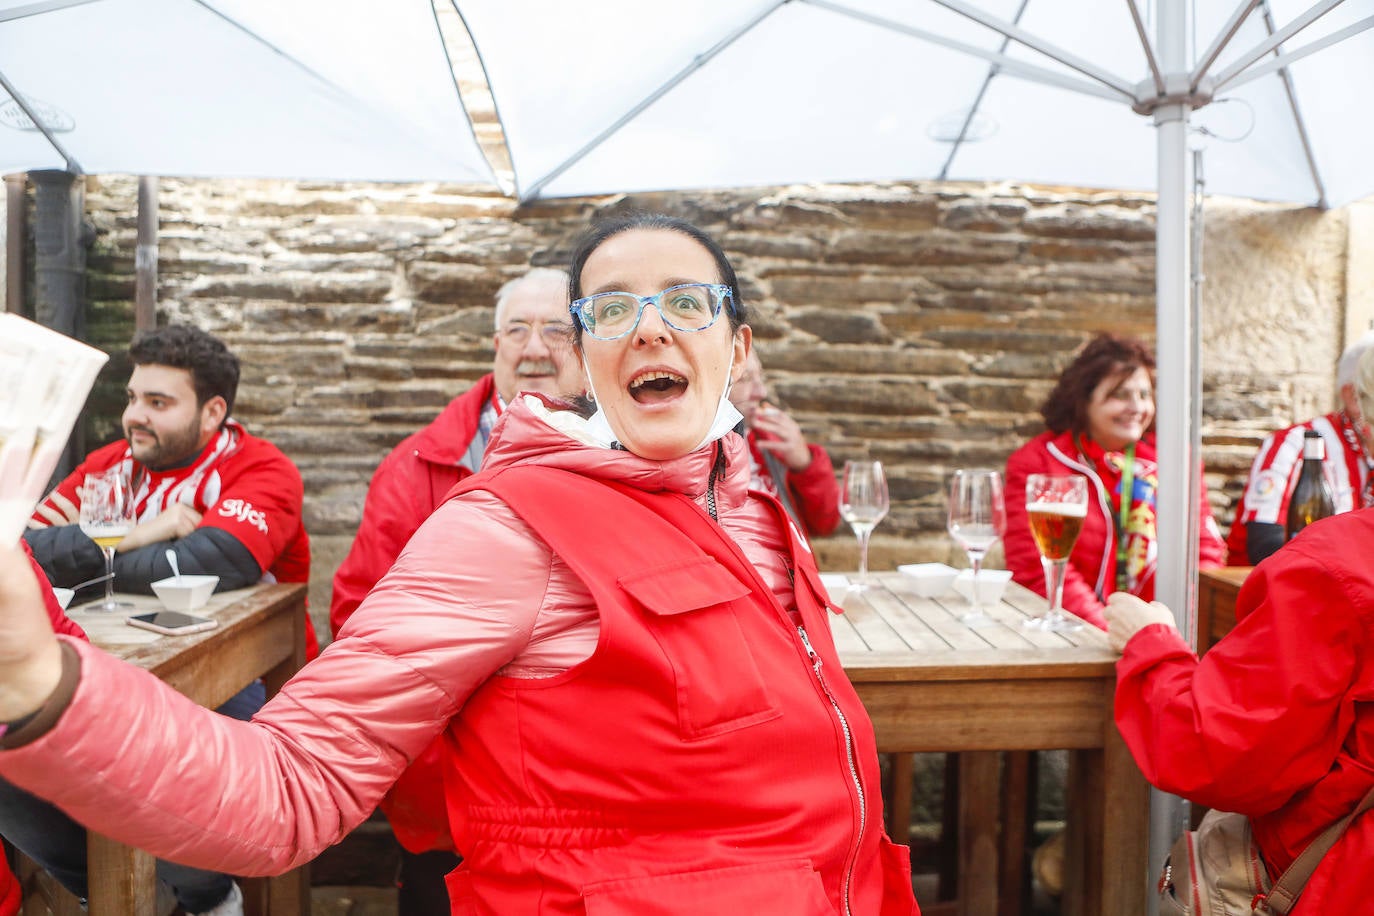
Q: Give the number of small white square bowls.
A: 5